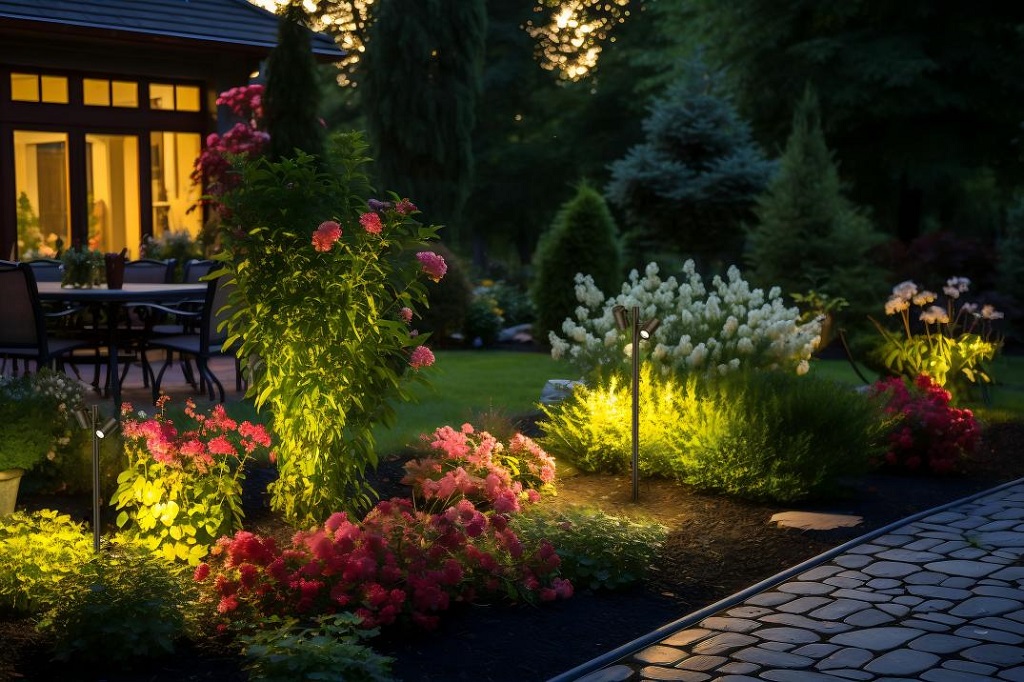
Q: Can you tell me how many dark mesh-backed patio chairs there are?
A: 5